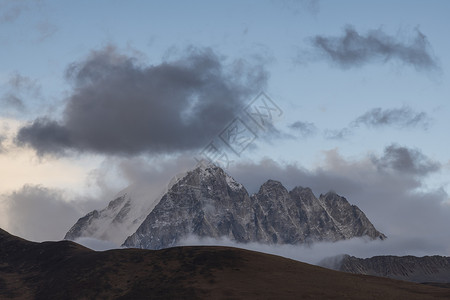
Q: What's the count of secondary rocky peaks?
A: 3